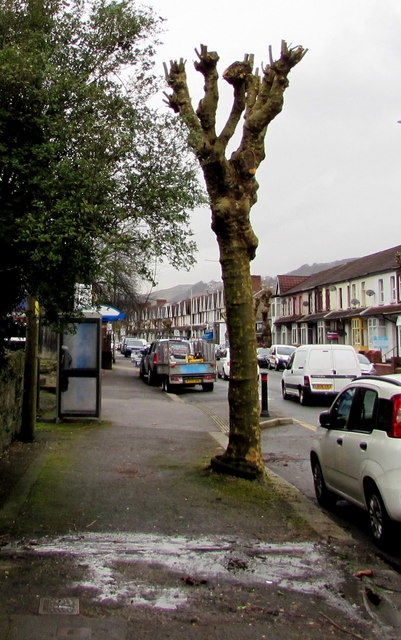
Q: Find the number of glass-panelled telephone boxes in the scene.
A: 1